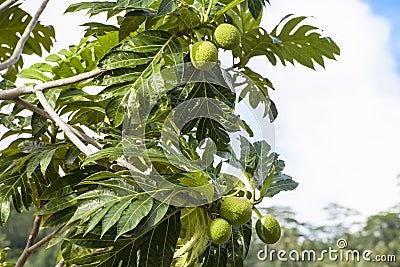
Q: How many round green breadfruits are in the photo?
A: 5